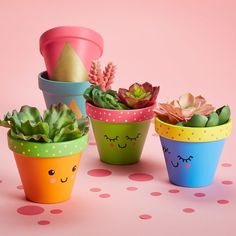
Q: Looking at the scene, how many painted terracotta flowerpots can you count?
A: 5